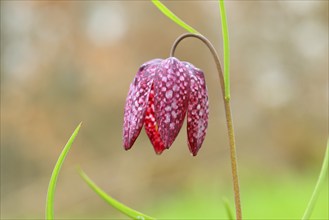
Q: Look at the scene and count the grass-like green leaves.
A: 6